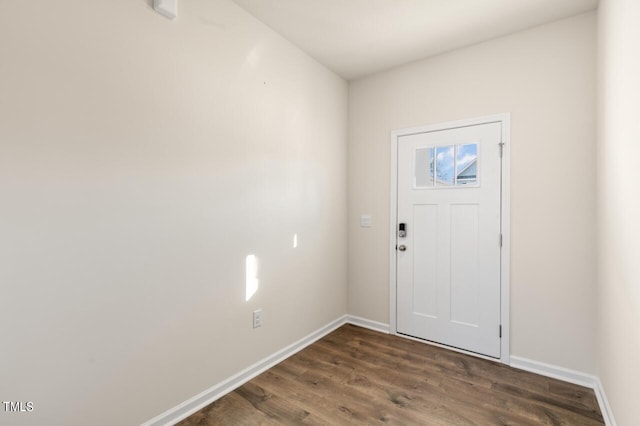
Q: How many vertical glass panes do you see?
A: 3